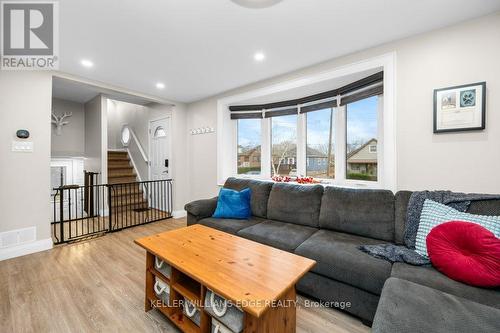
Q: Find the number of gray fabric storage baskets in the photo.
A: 5